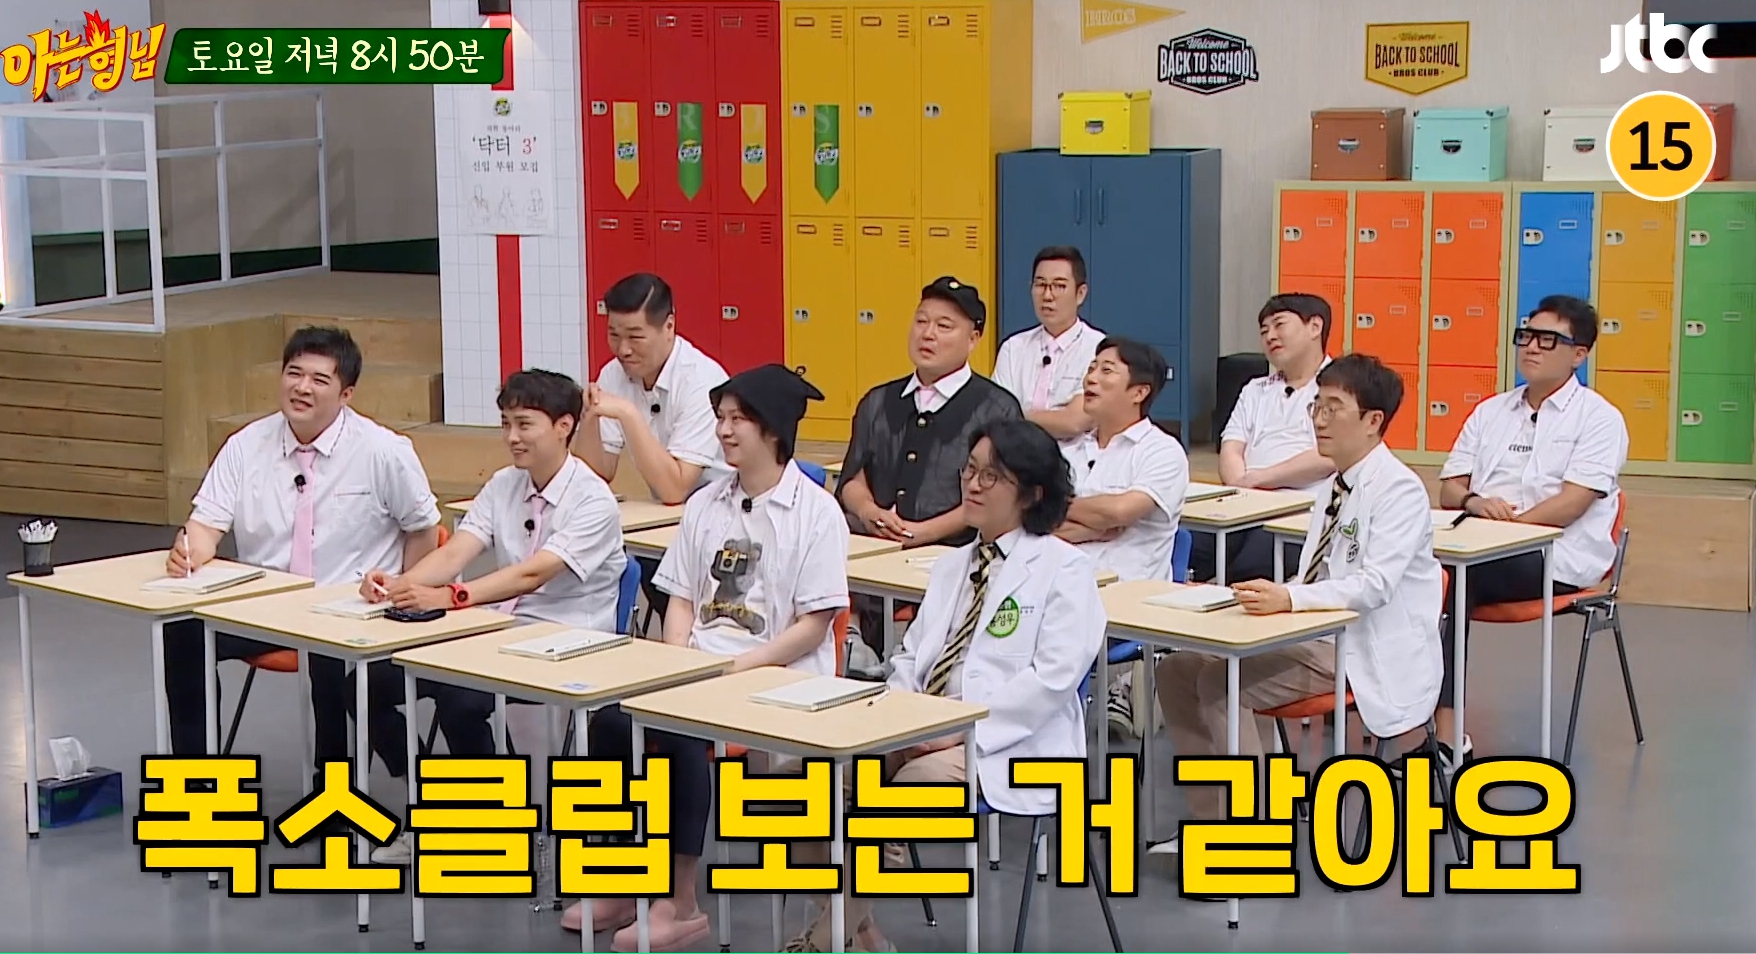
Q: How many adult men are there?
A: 11